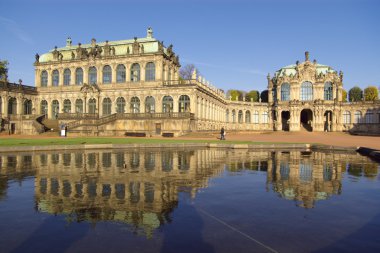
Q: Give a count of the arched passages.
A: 3